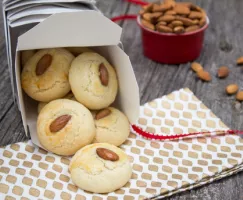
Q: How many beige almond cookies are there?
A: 5